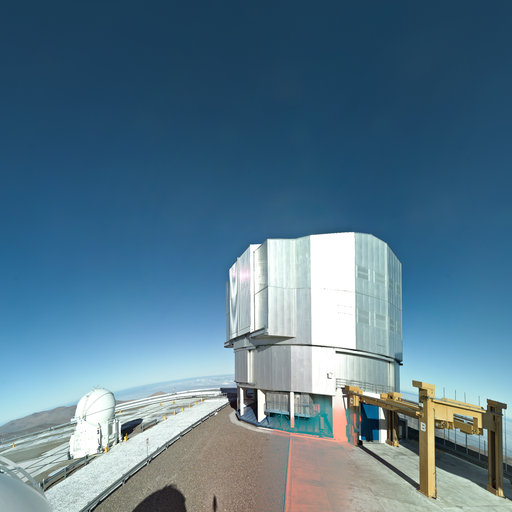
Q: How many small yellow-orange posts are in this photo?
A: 12